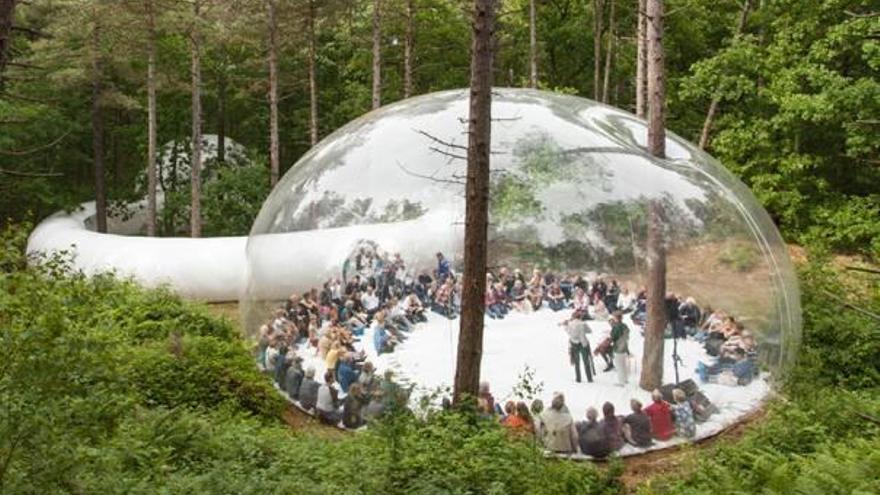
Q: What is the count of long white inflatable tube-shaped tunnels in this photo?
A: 1